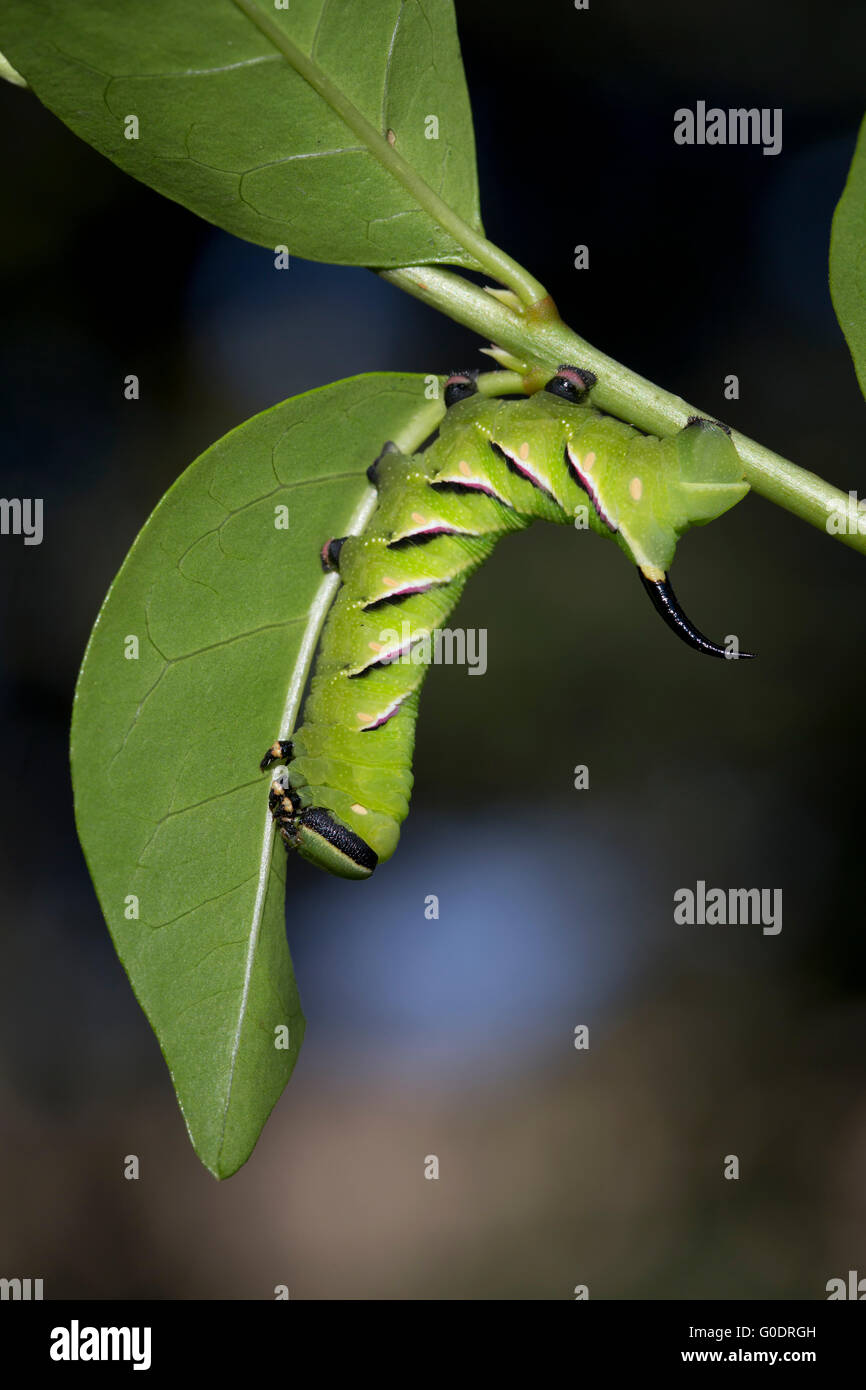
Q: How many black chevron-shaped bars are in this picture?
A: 7